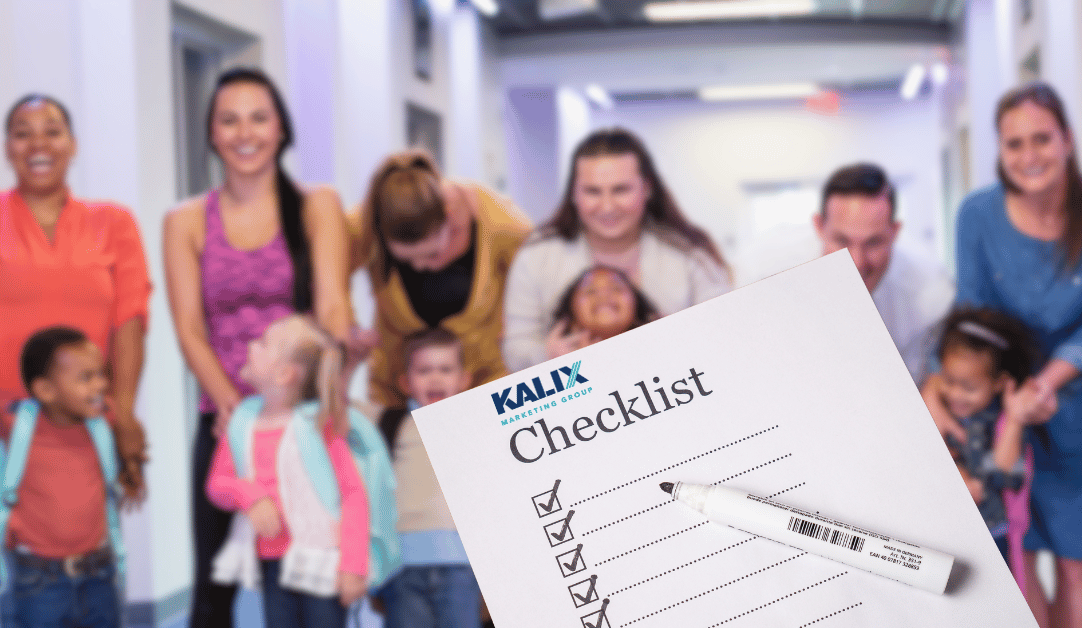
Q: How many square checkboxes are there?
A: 5